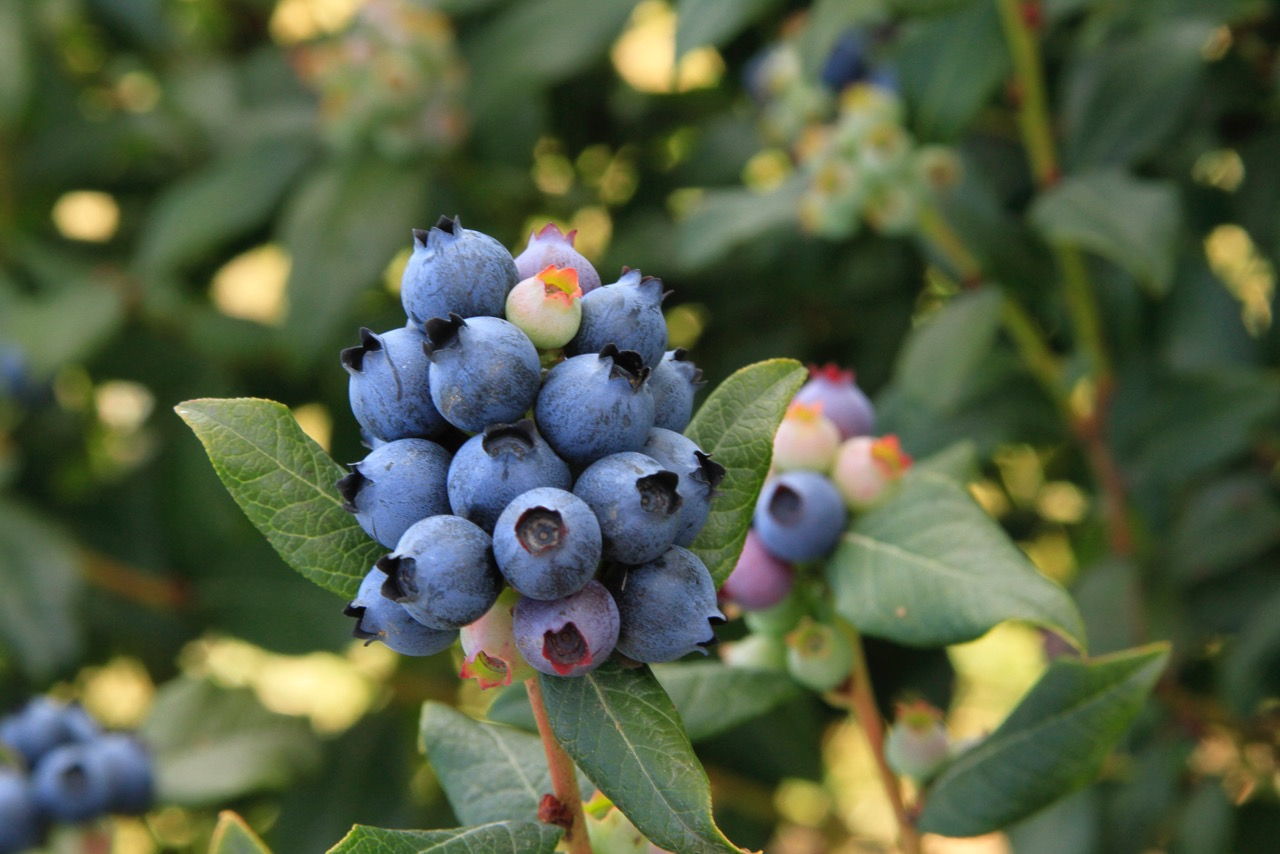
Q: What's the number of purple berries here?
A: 4